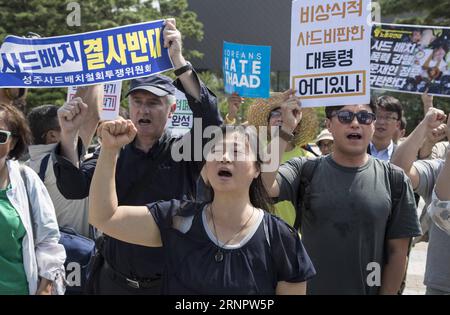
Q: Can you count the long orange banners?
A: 0